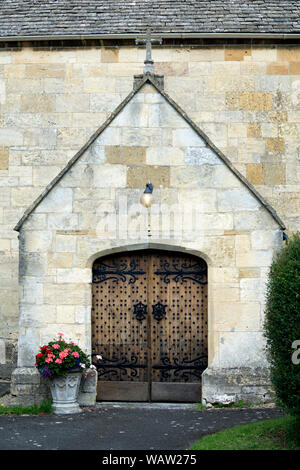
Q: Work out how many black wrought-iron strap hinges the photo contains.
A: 4